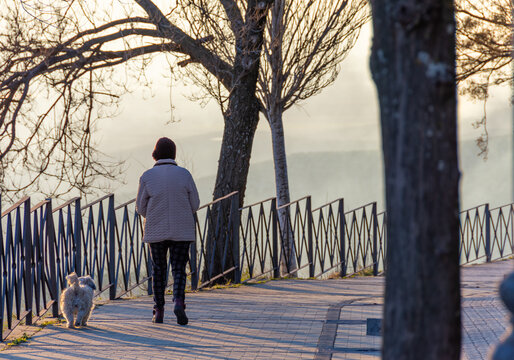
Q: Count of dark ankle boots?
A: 2